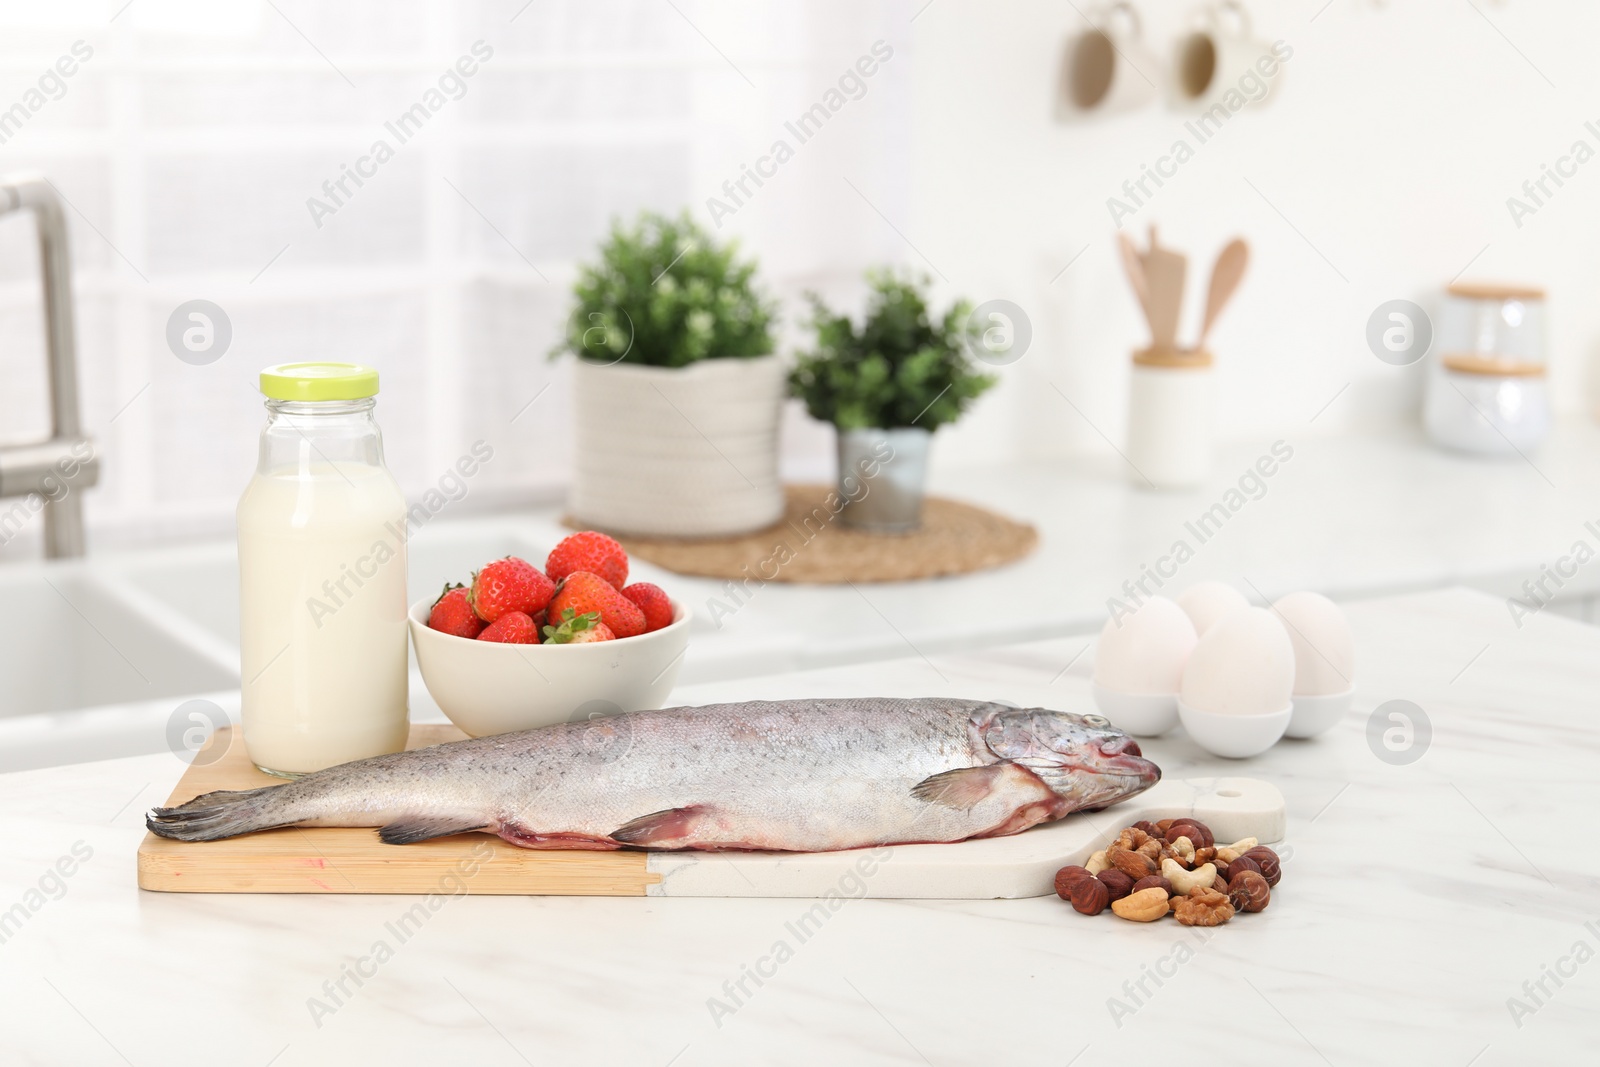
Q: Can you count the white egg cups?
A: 3